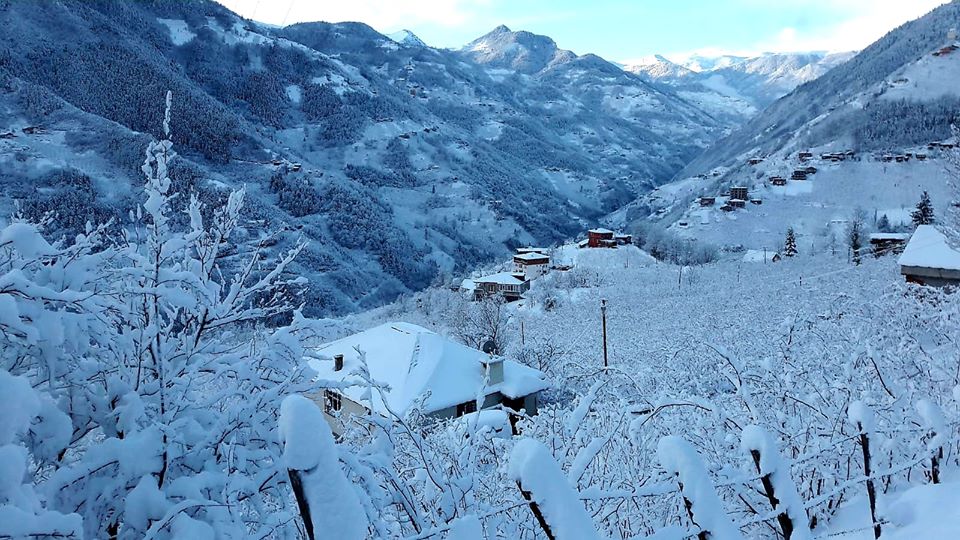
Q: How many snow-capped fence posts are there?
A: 6